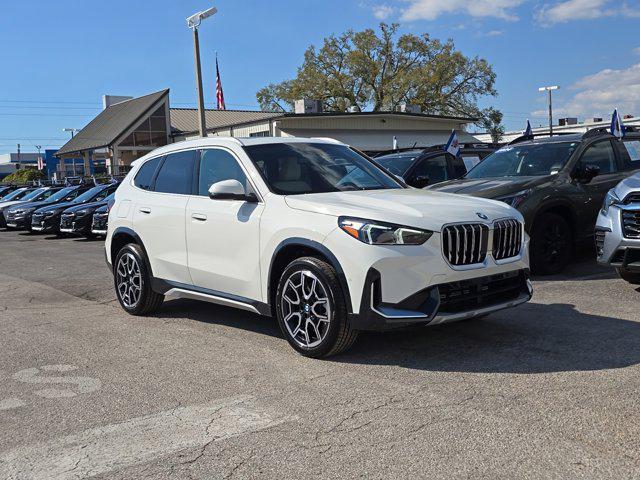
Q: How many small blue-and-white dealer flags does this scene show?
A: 3